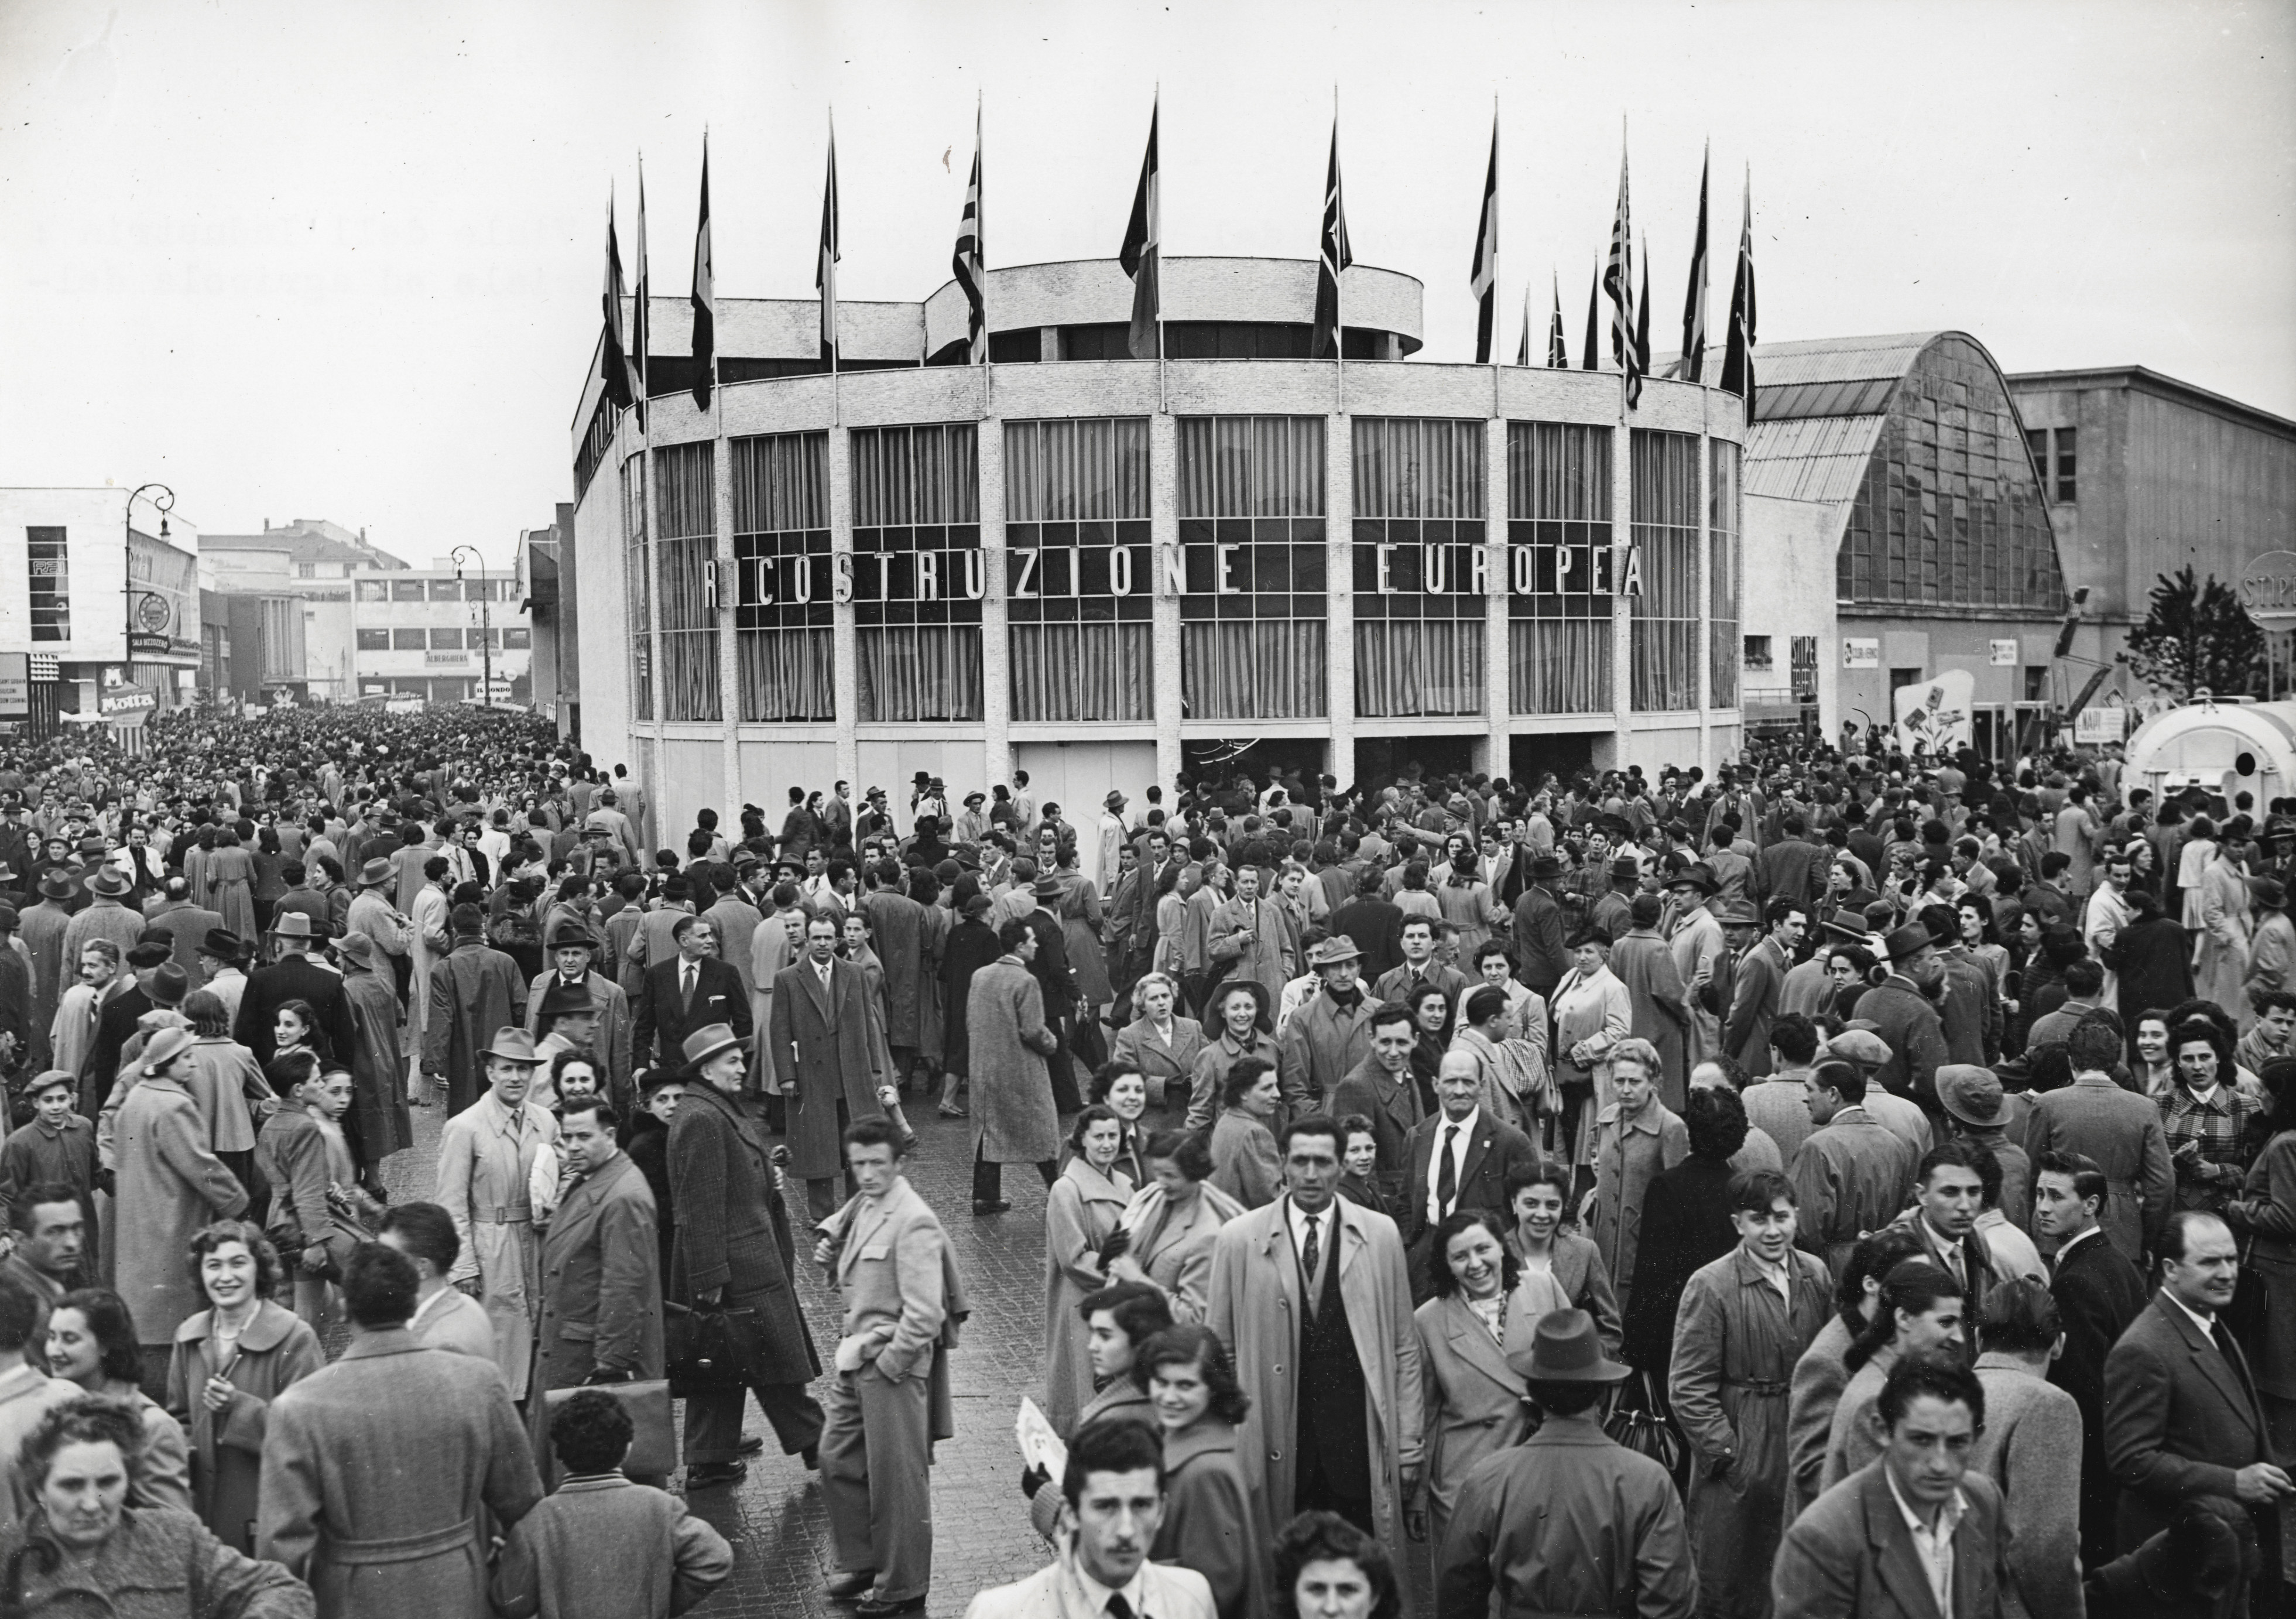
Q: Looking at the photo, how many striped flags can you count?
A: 2